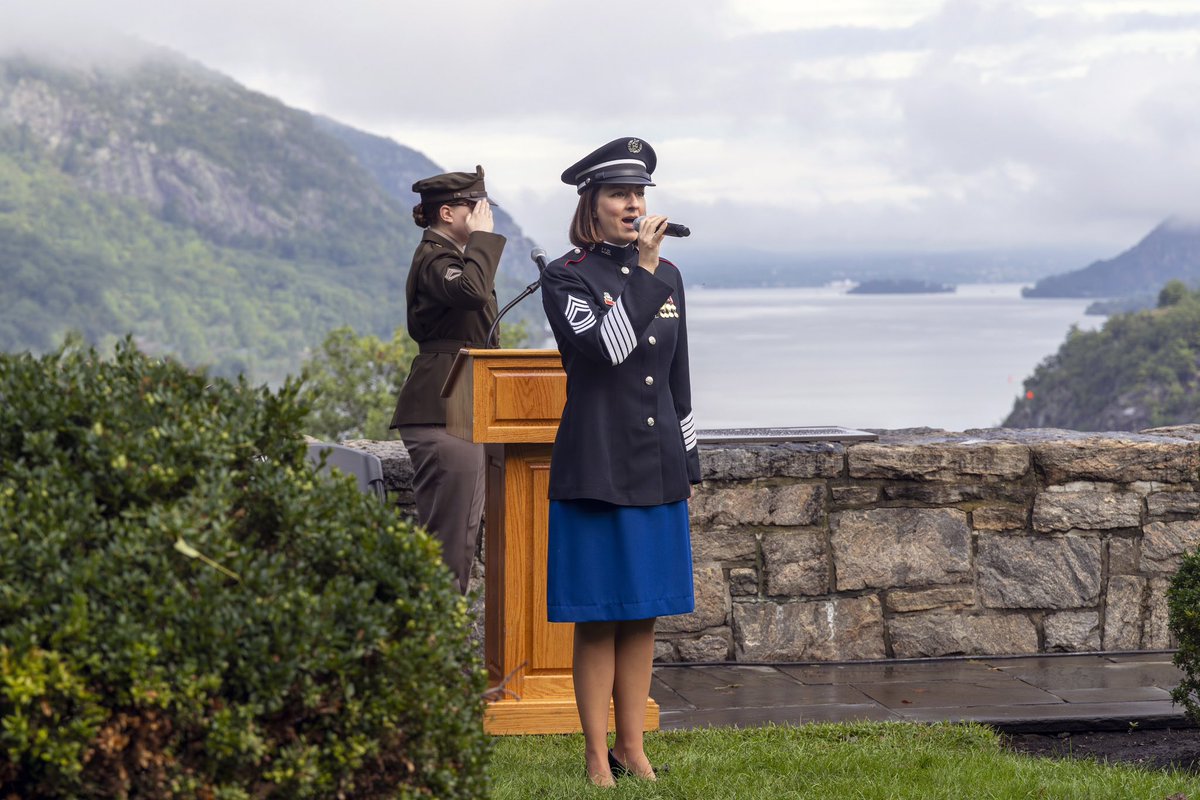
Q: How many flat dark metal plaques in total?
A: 1